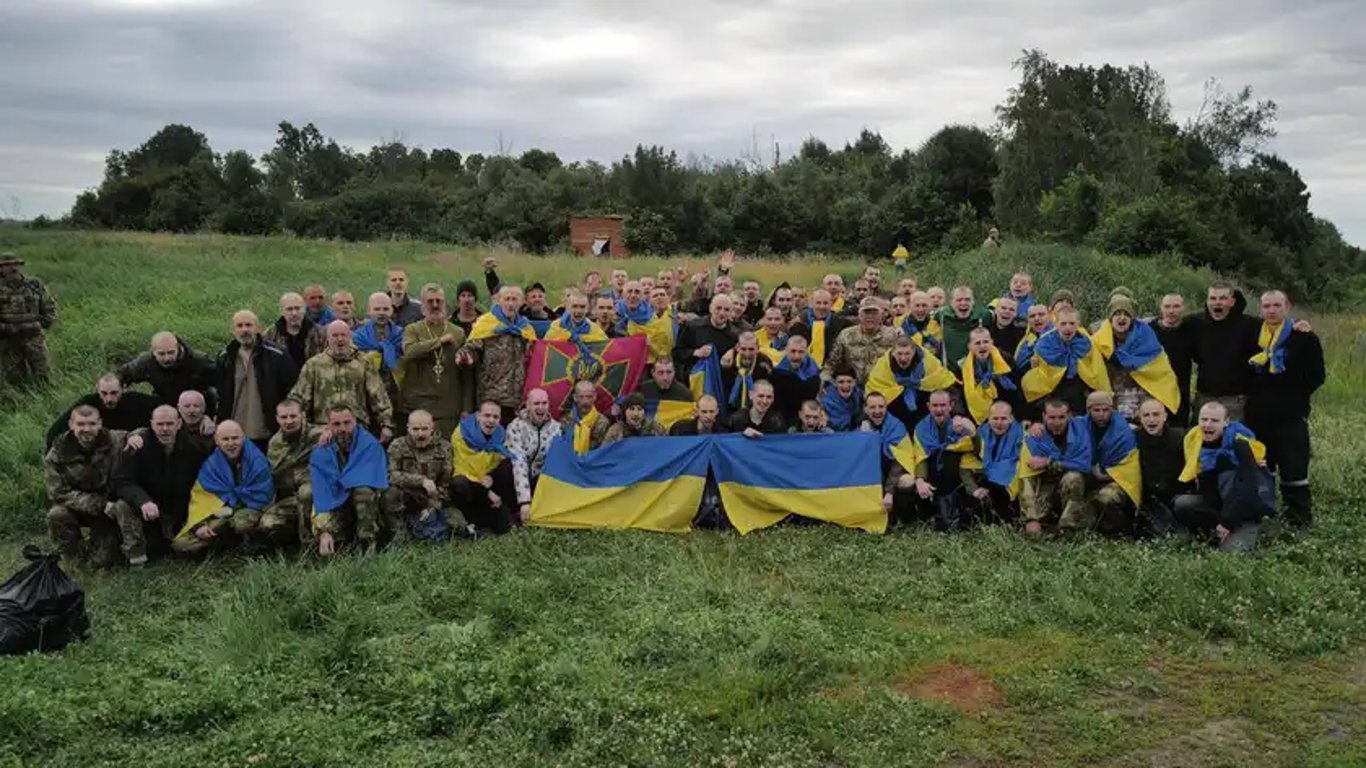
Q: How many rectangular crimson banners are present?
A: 1